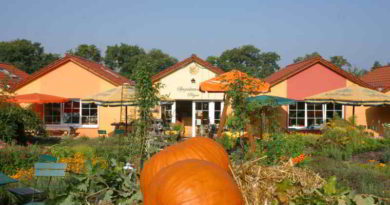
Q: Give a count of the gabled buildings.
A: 3